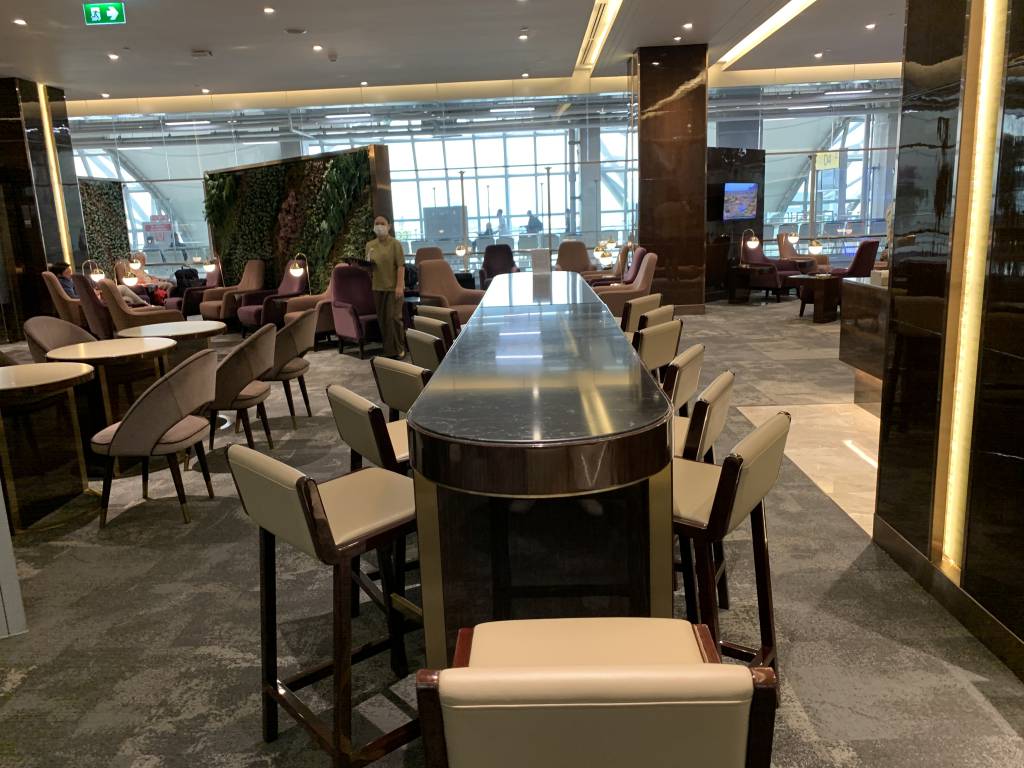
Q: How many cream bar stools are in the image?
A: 13